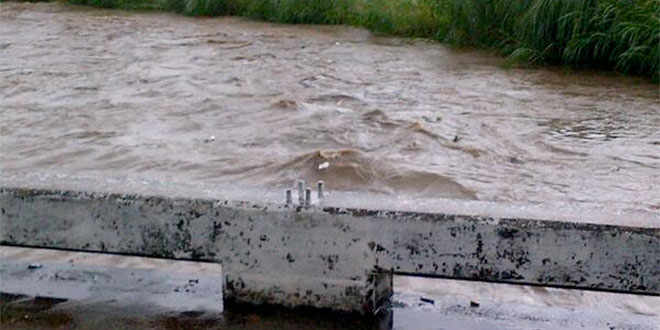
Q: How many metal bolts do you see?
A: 4